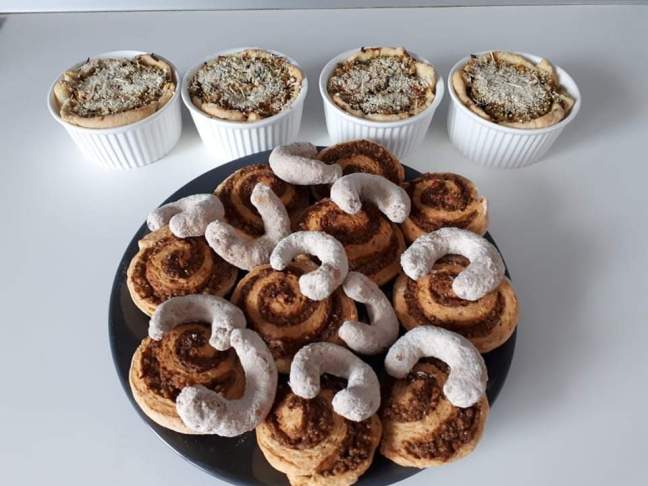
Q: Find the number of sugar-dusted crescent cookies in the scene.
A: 11